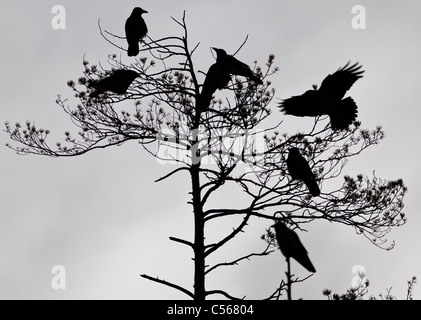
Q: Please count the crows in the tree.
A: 7